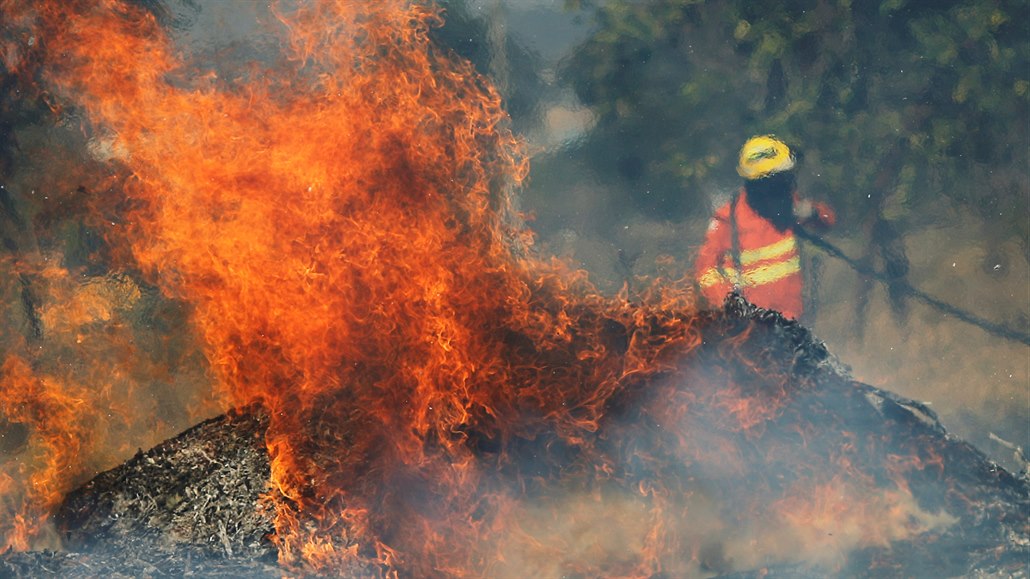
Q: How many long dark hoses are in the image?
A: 1